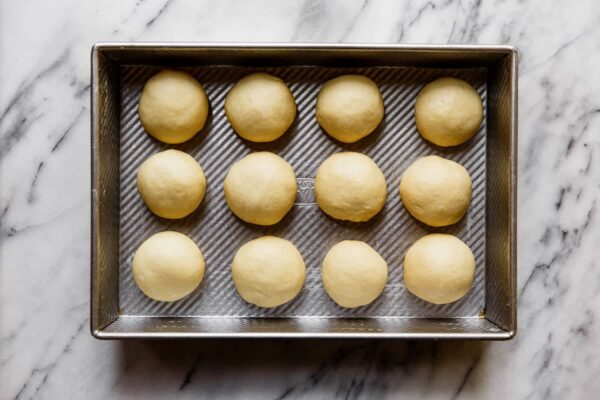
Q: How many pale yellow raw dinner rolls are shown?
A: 12